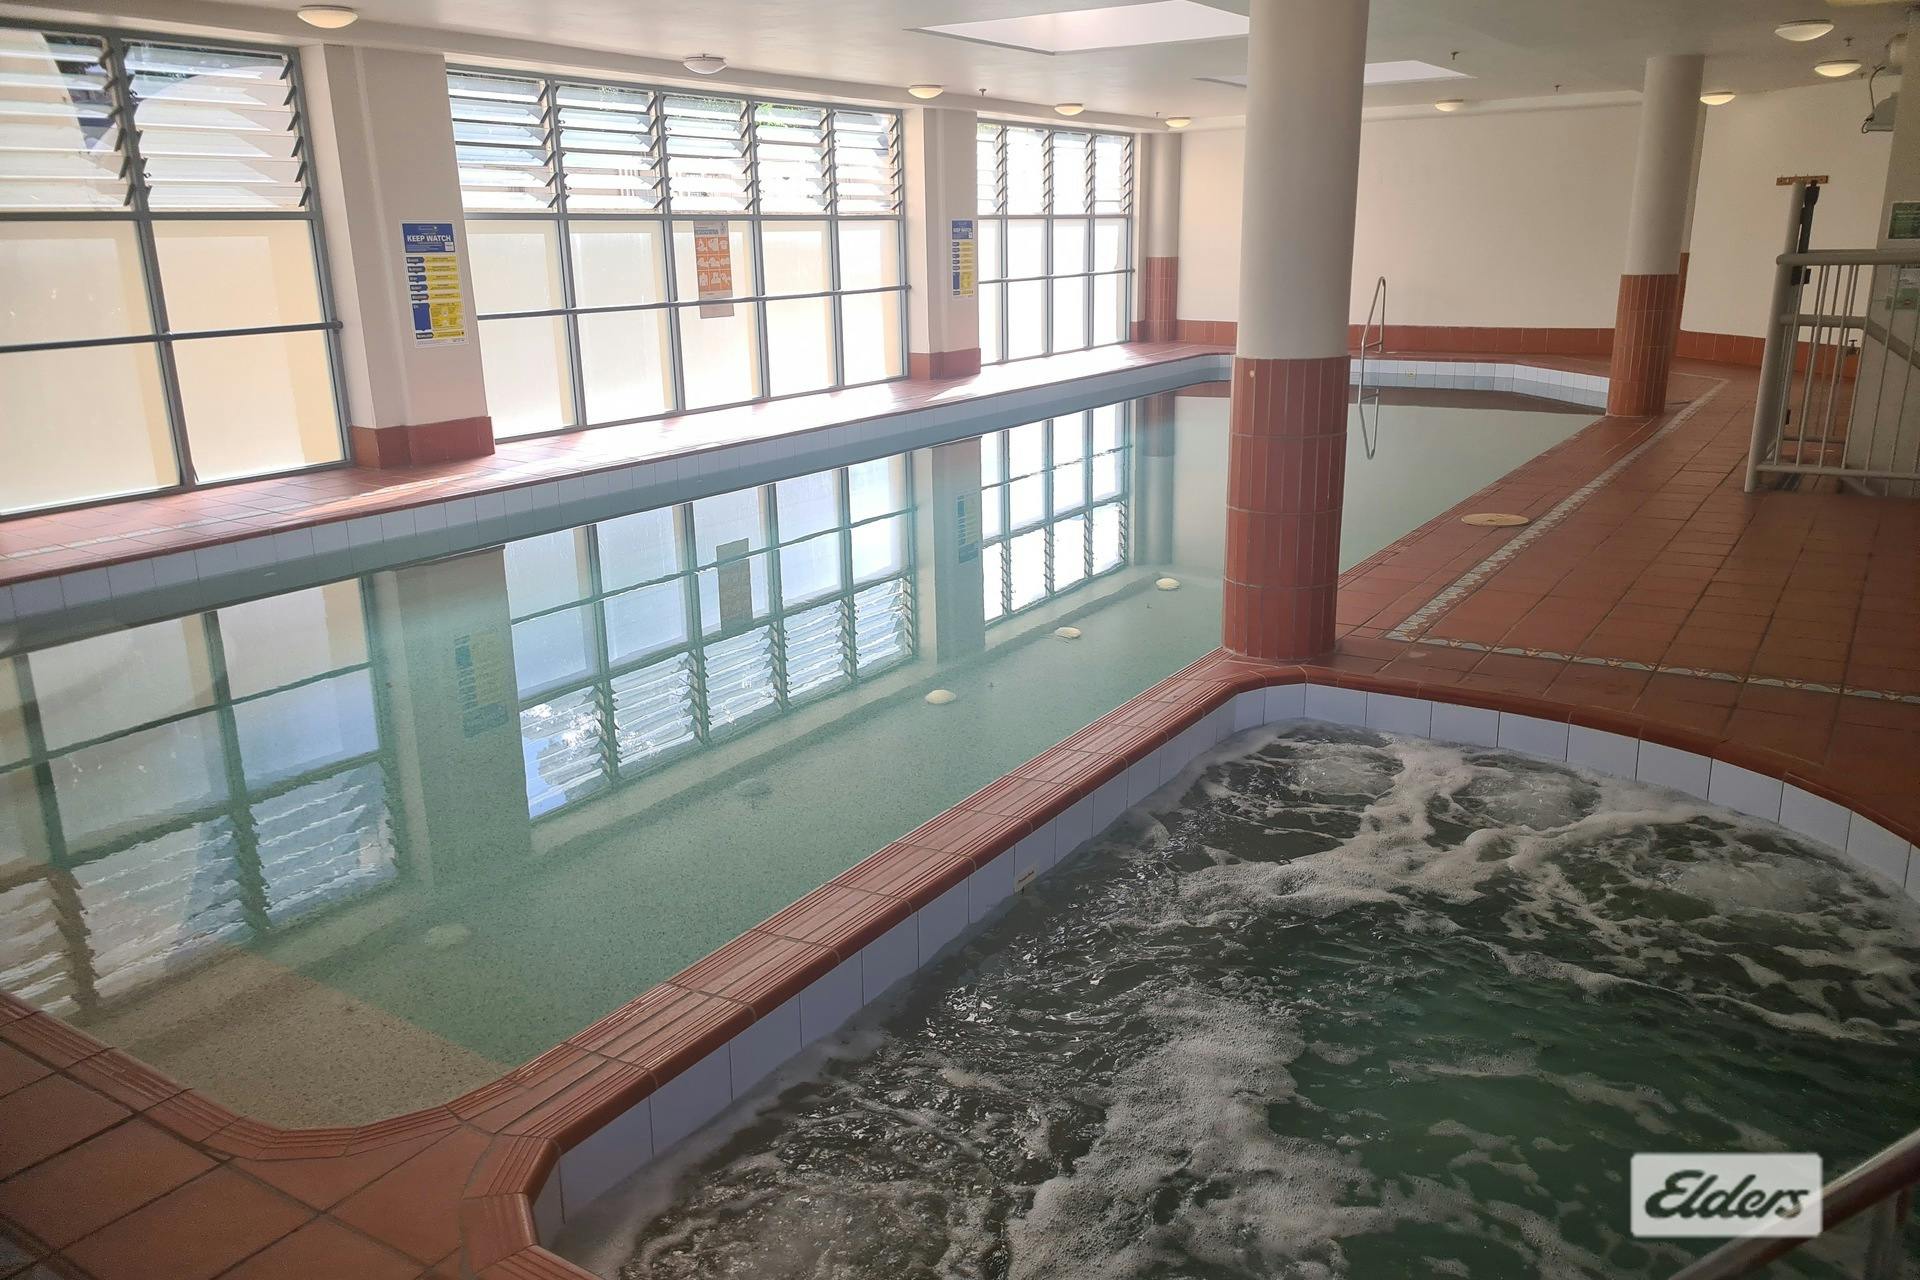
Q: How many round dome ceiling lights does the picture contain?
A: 9